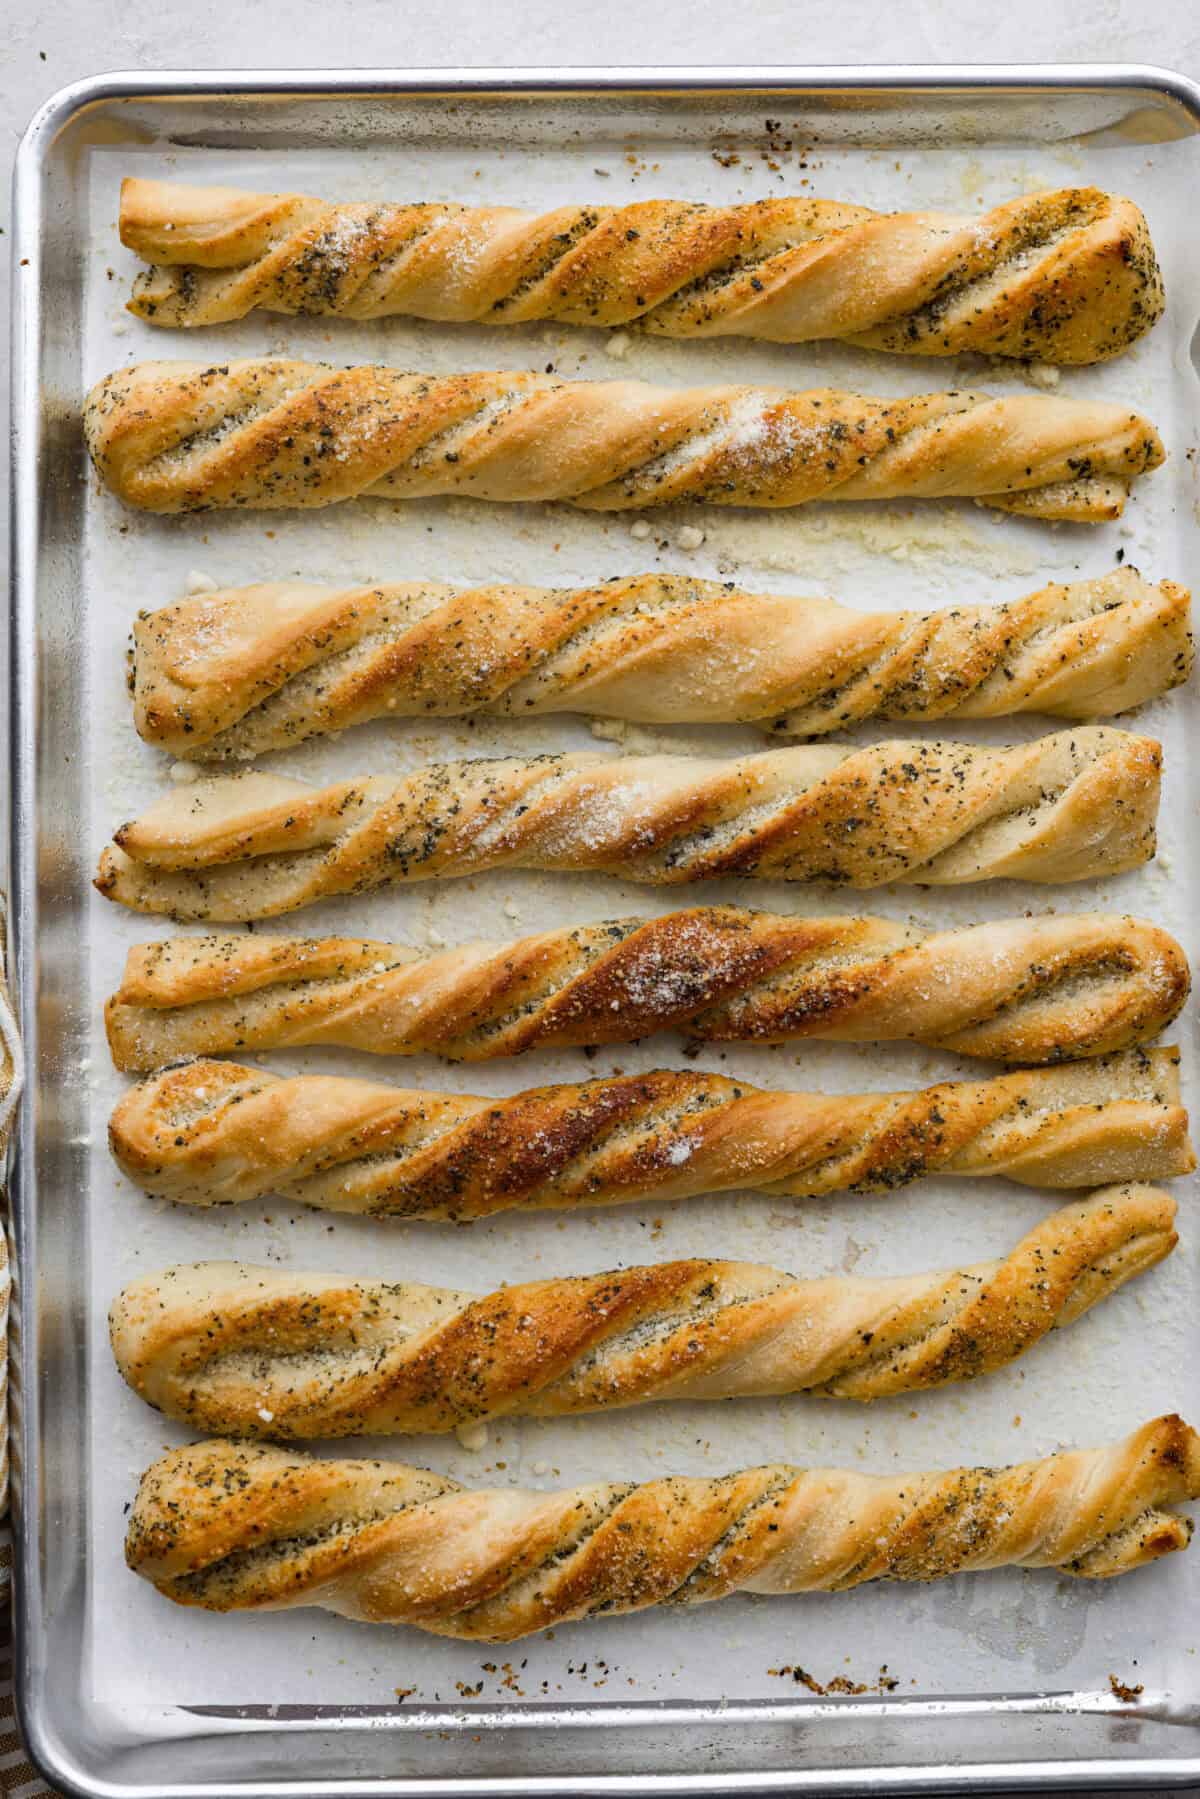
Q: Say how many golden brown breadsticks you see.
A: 8